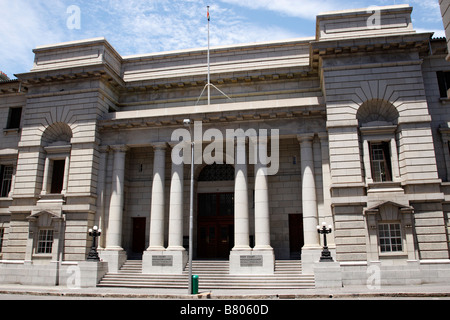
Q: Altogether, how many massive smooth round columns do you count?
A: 6